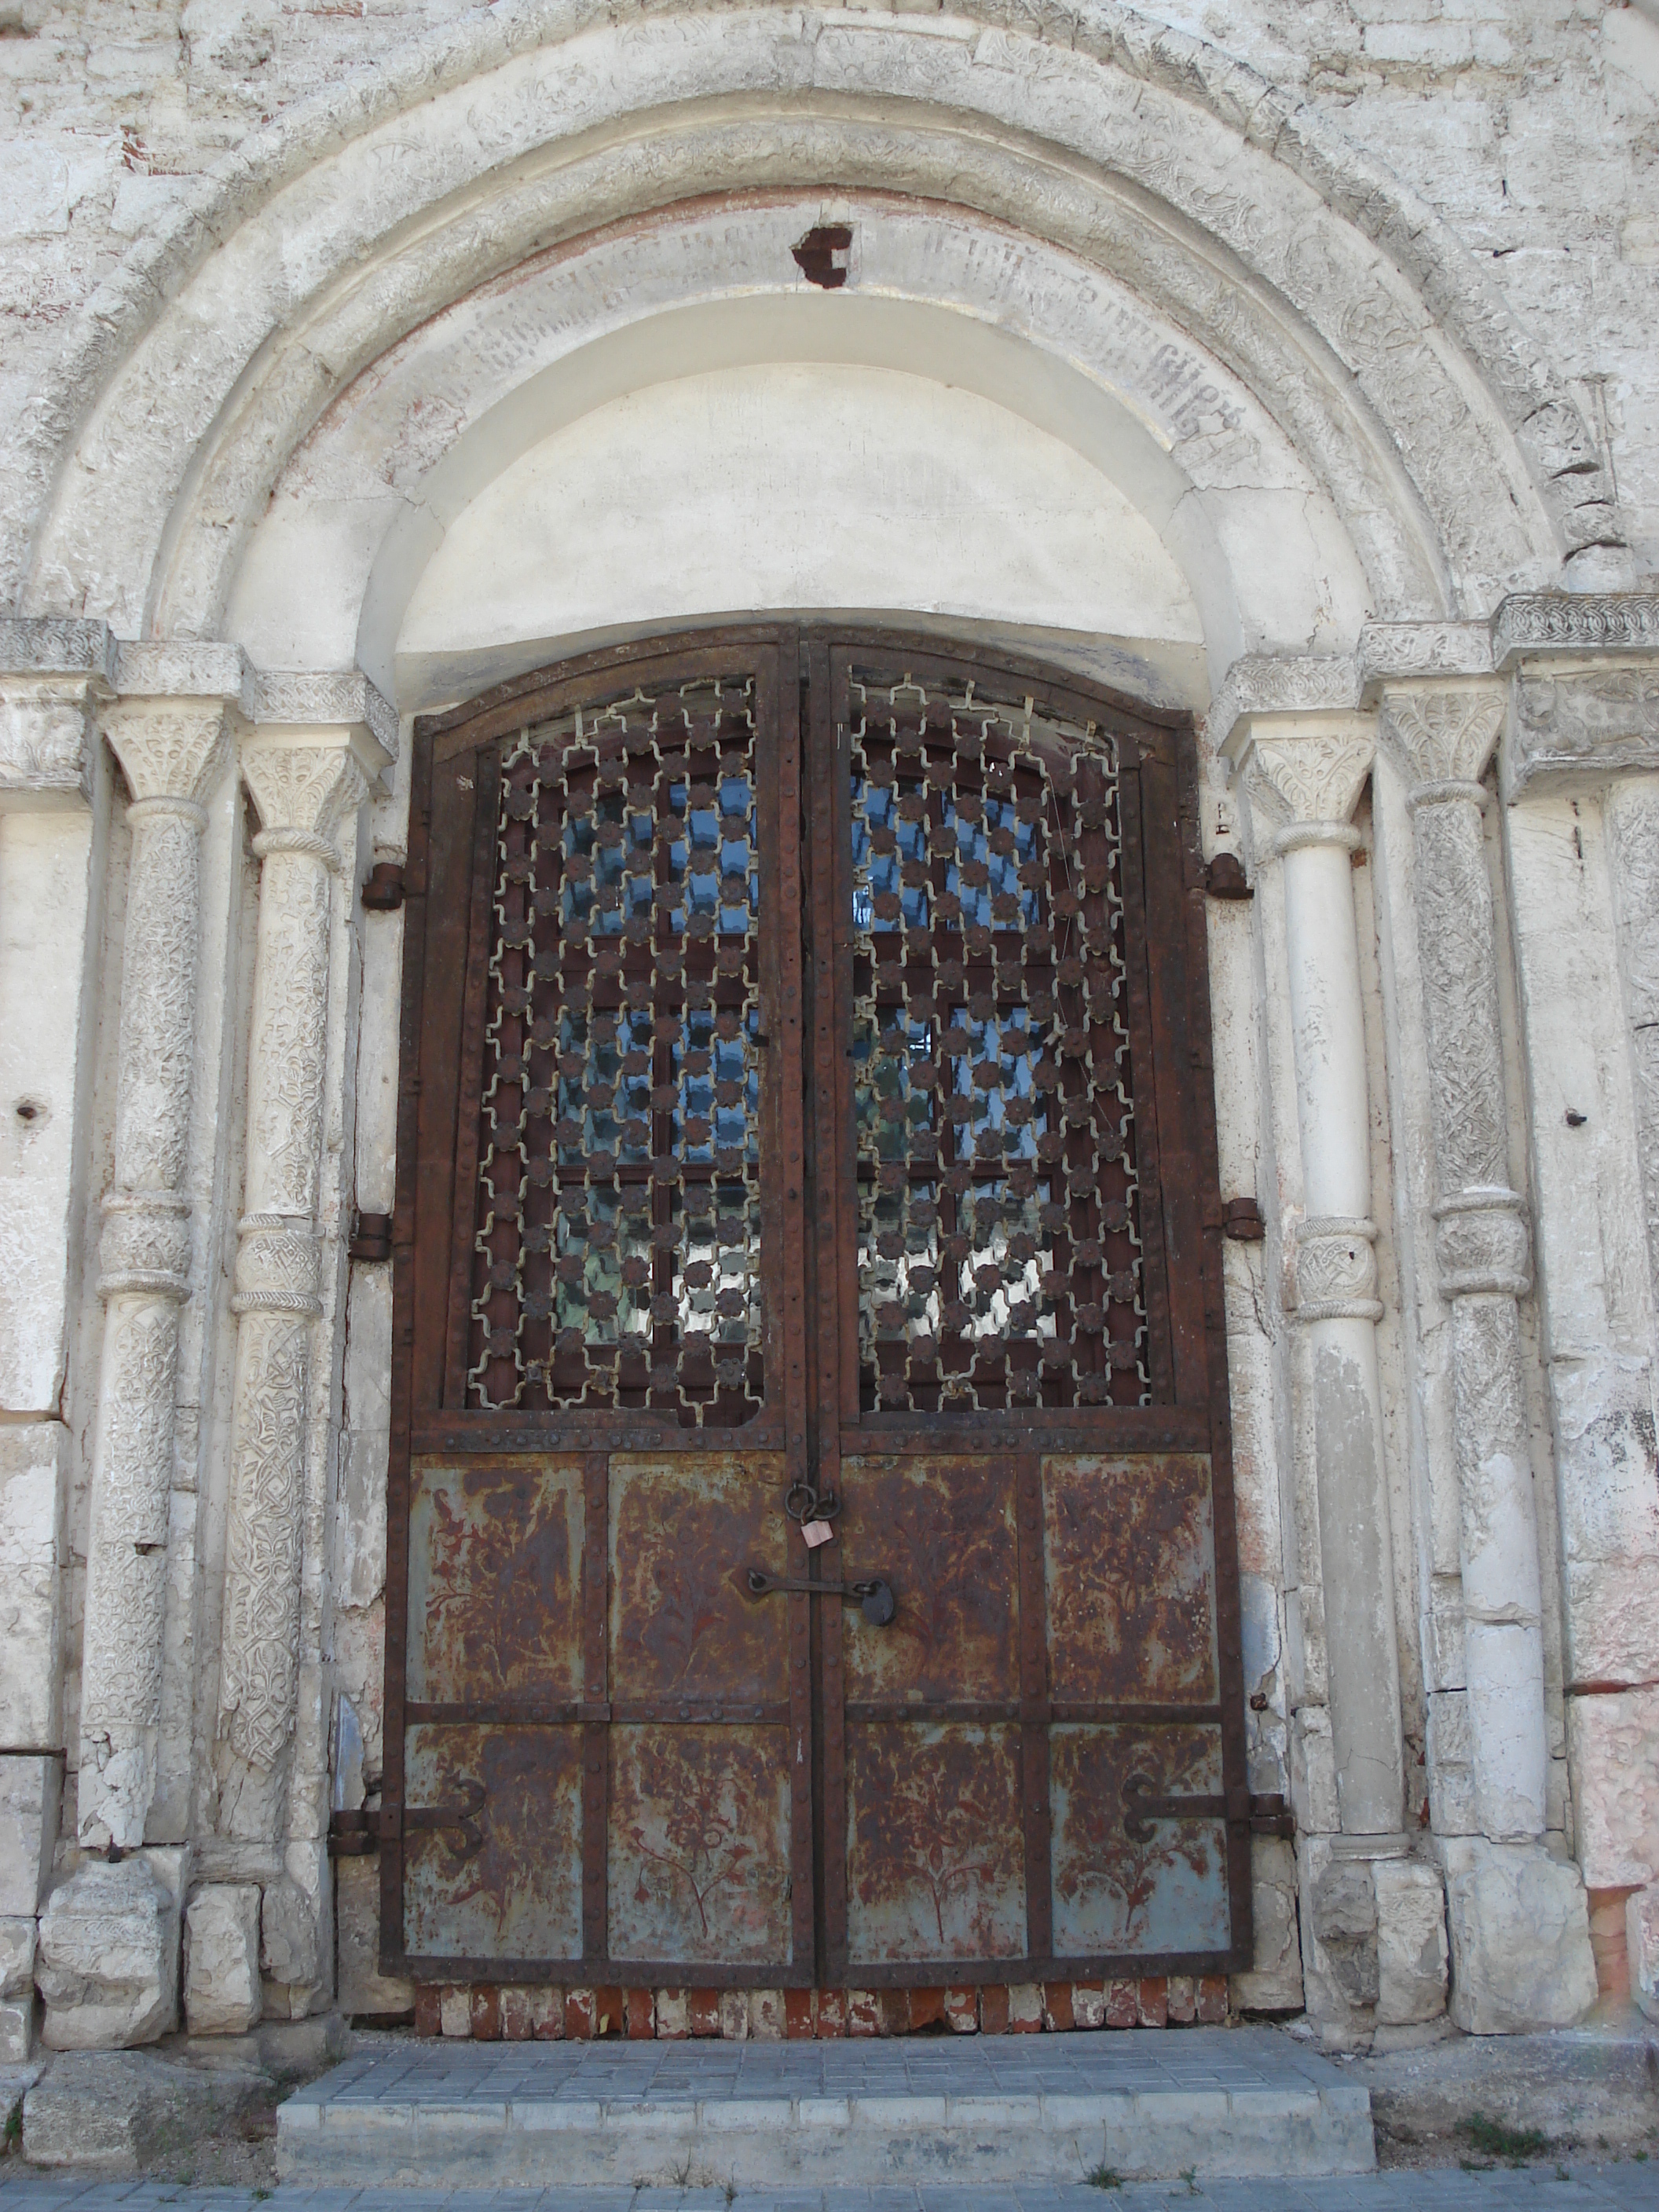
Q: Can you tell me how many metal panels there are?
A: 8